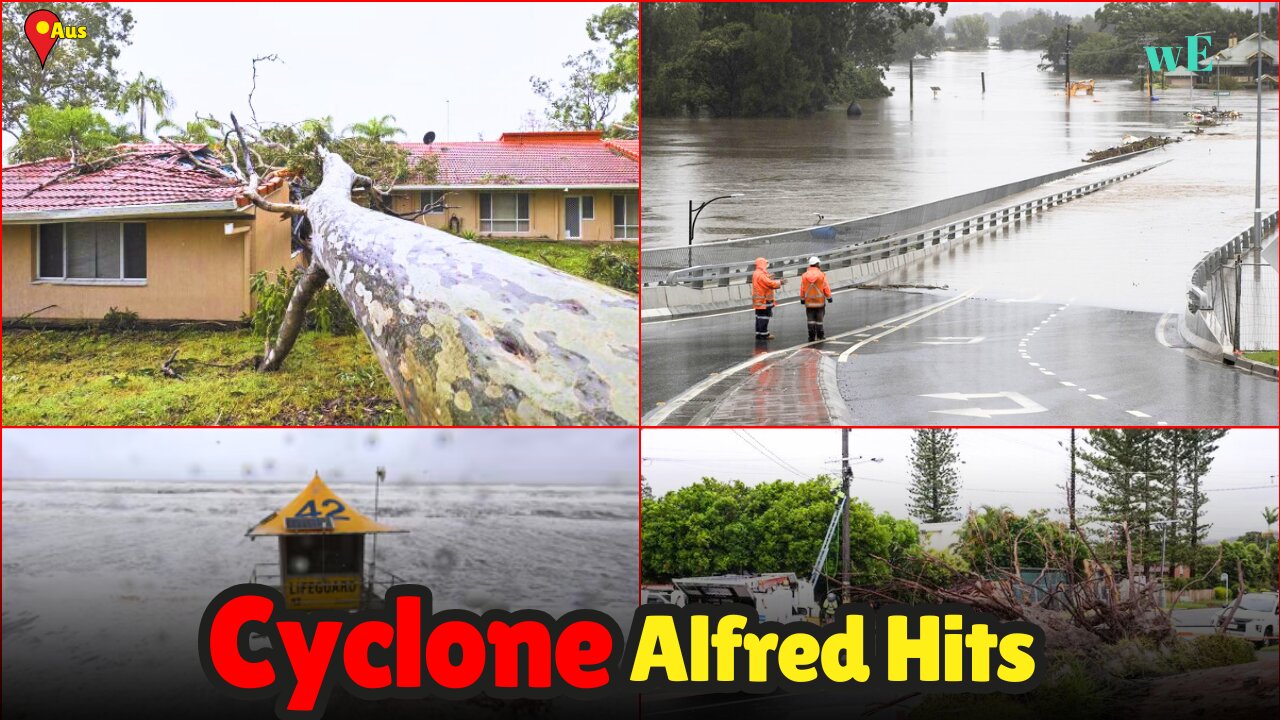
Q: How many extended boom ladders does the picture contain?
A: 1